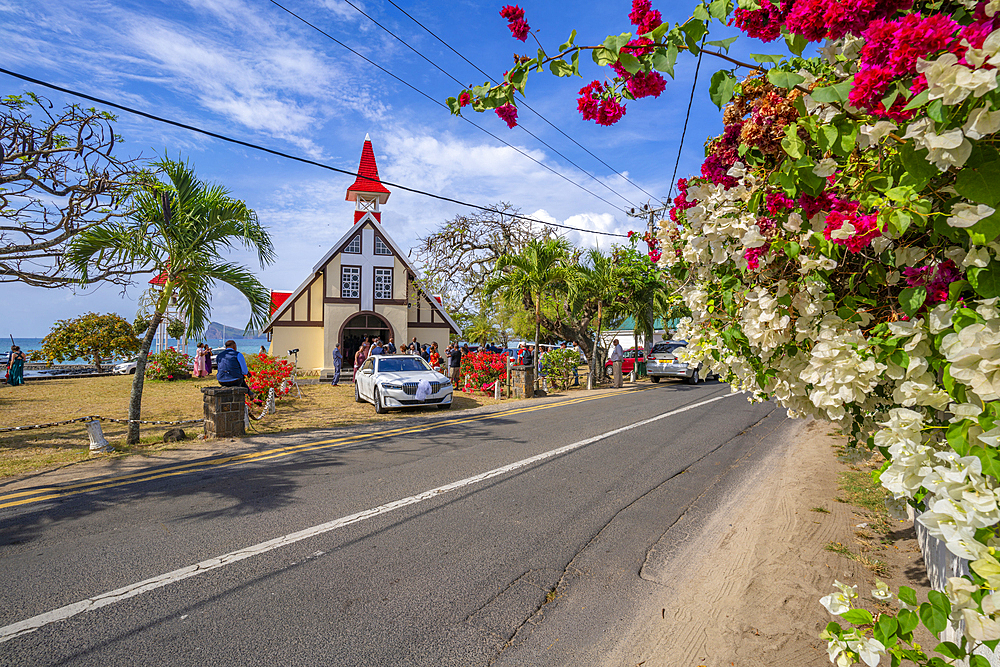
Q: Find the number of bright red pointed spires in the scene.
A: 1